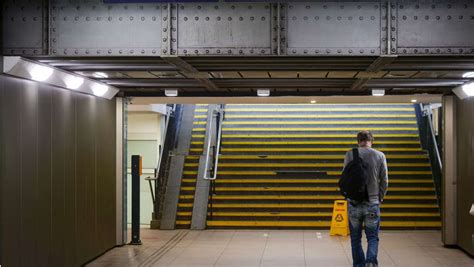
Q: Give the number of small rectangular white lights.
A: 3